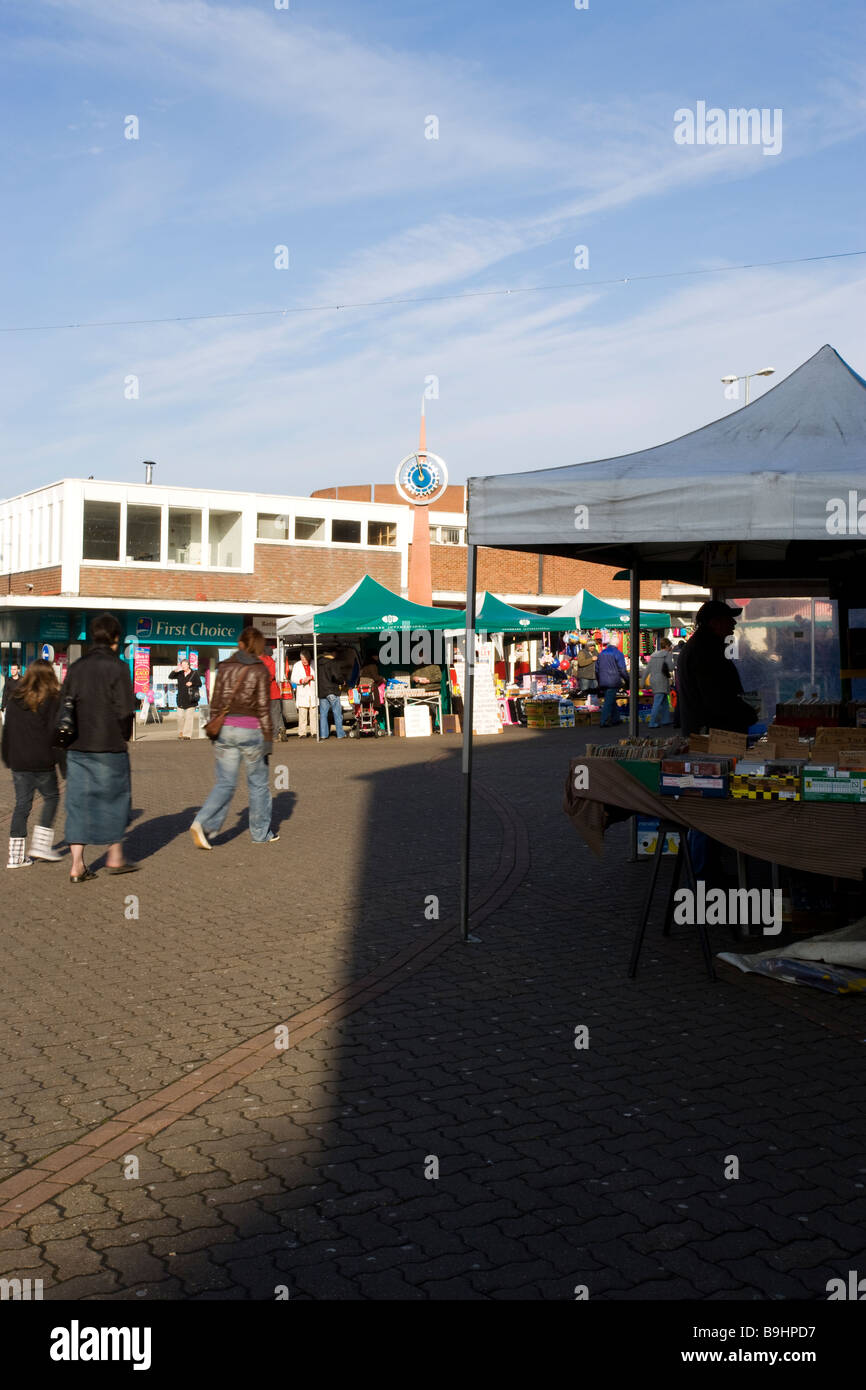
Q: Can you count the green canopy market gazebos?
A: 3